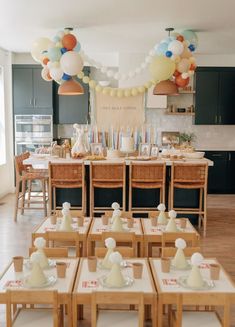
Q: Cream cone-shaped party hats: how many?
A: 12